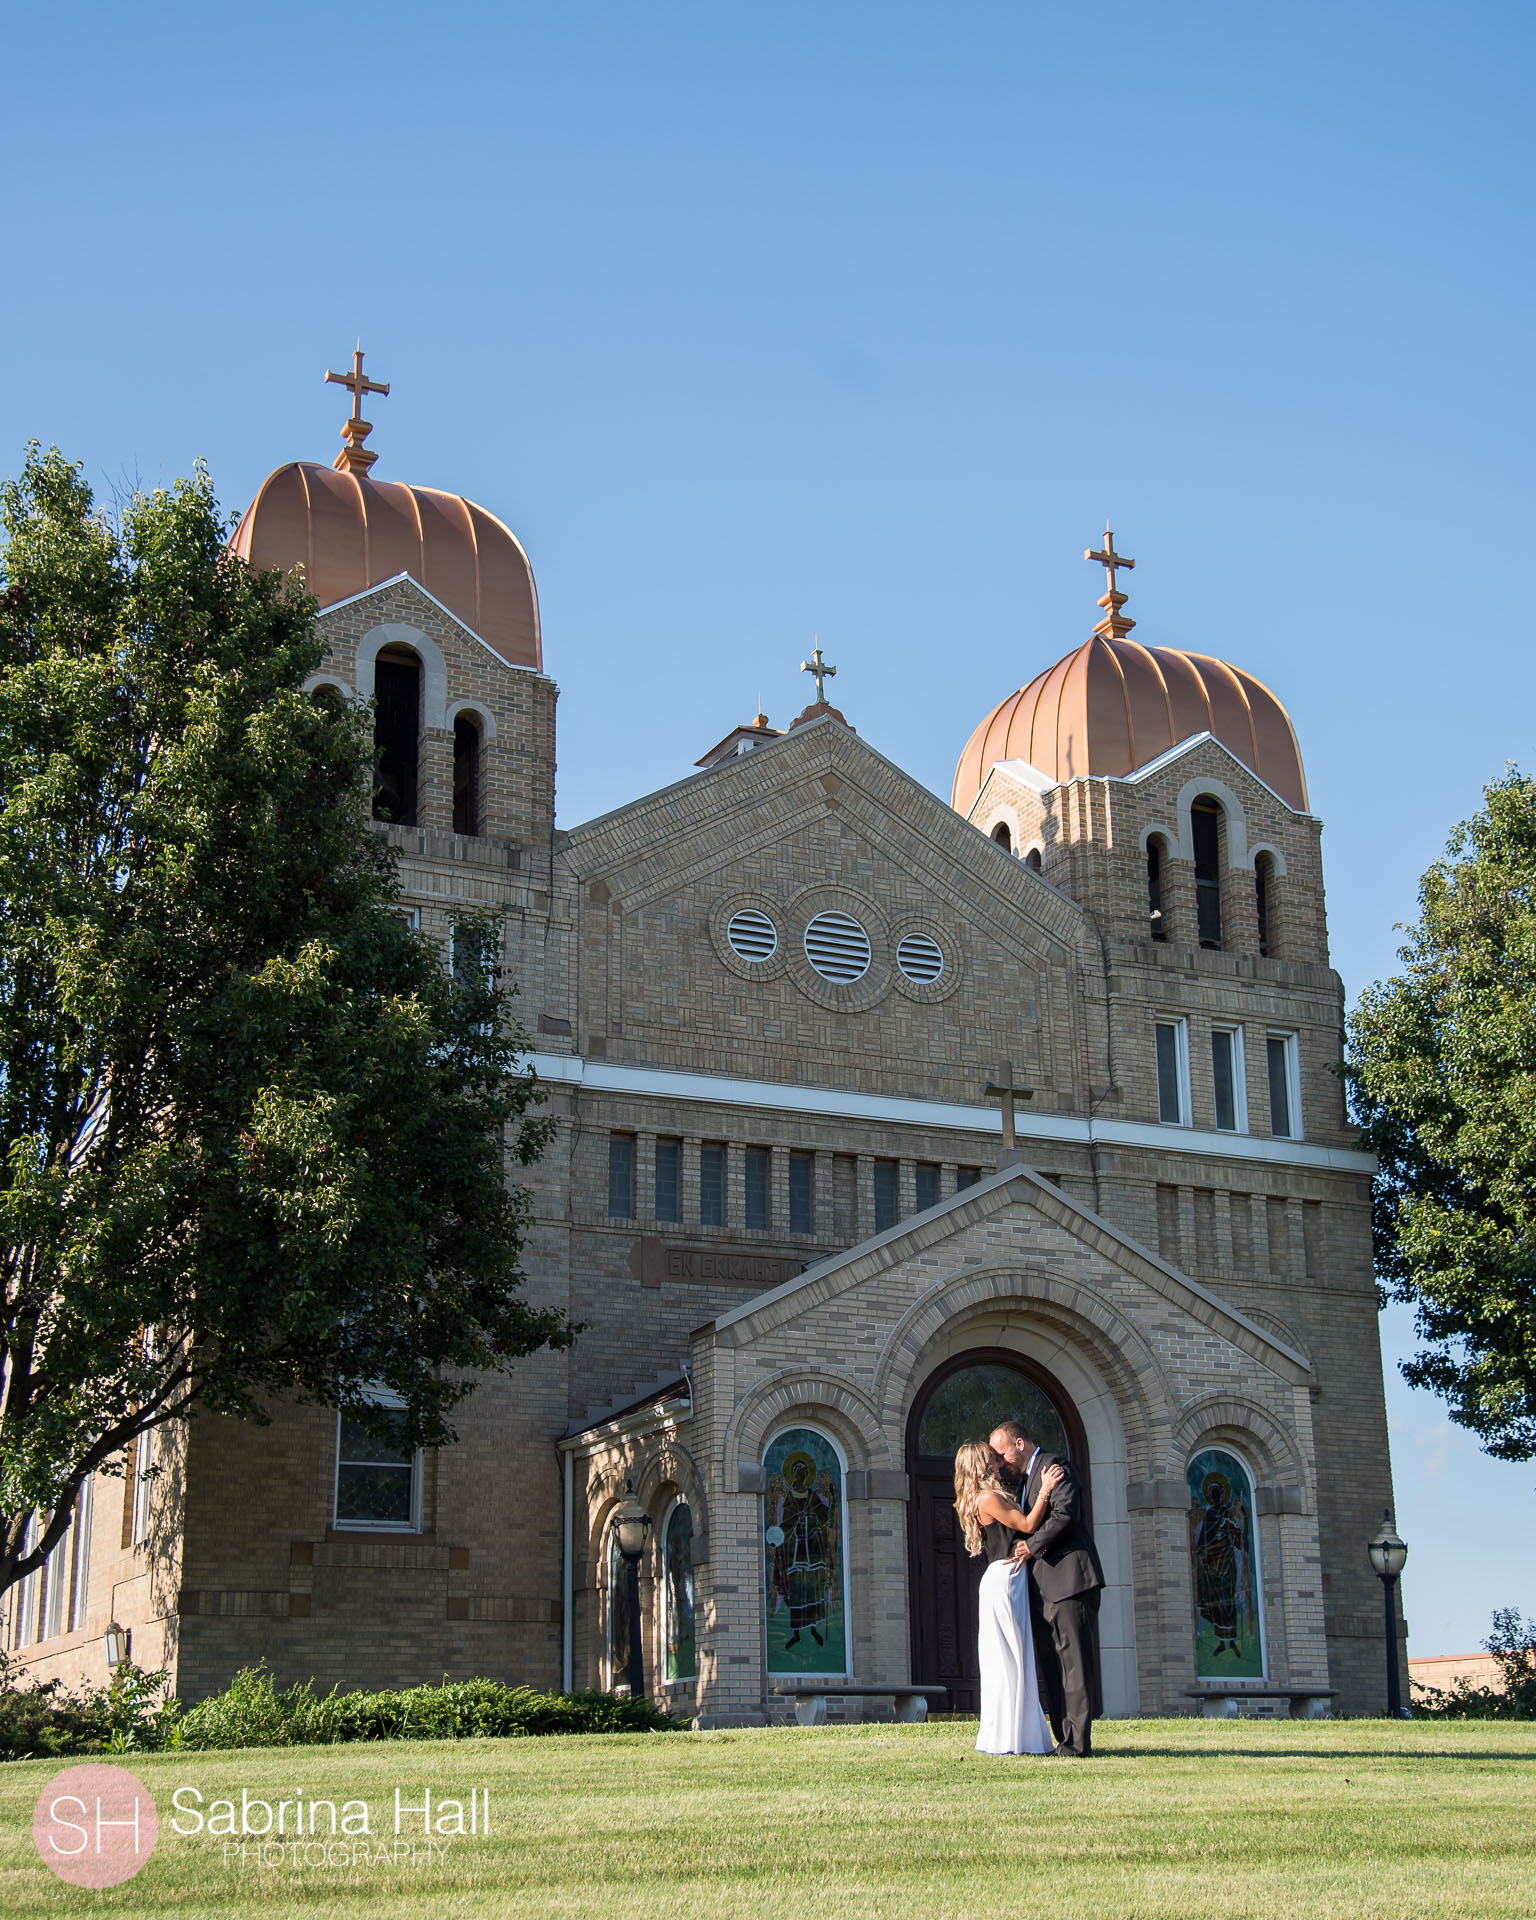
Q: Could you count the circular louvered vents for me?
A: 3